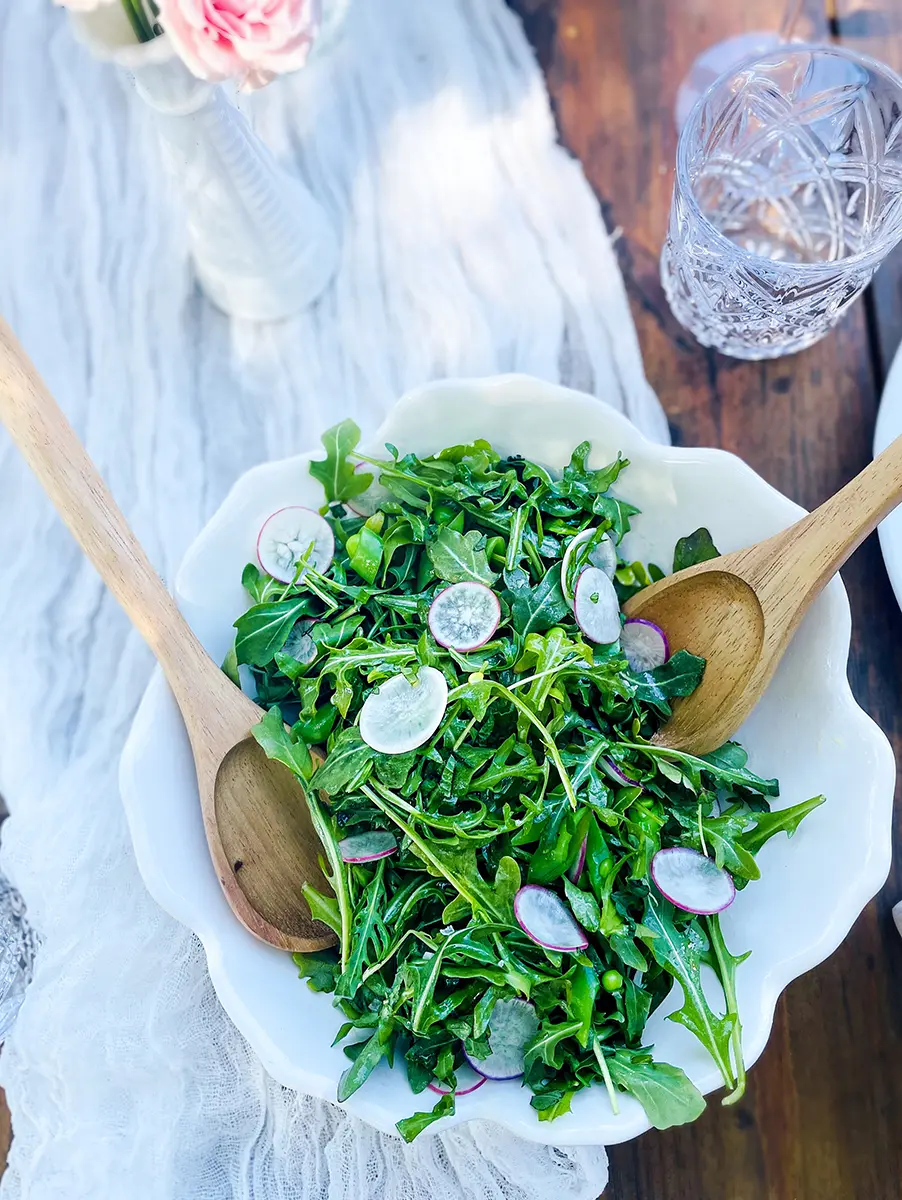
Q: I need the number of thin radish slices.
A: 15